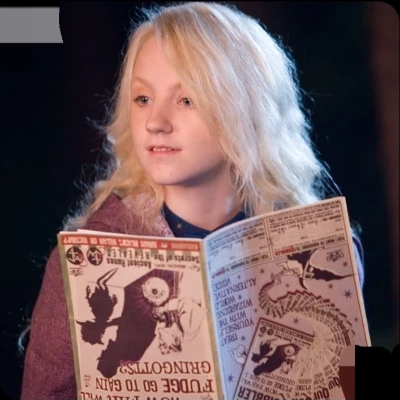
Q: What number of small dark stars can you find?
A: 12